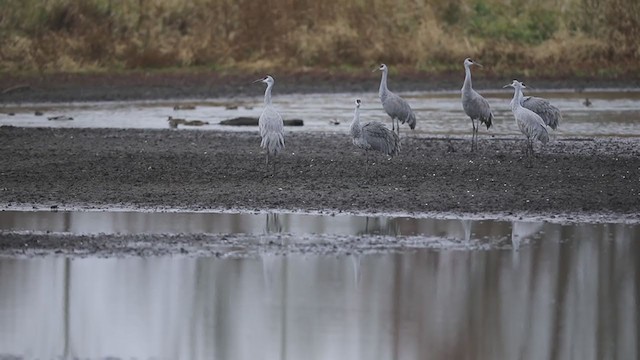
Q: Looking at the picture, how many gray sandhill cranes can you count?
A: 6